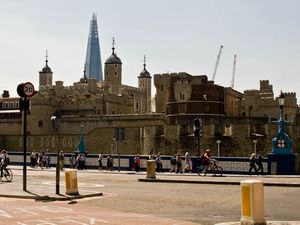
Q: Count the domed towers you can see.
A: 4